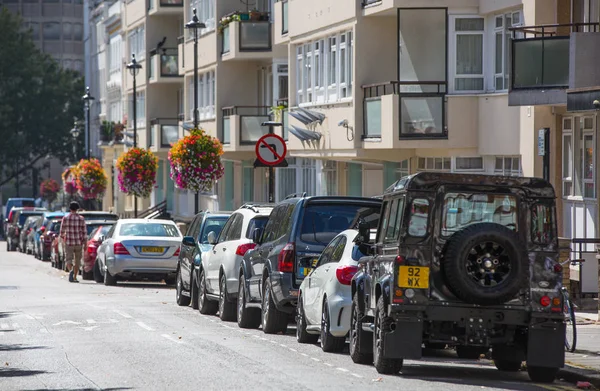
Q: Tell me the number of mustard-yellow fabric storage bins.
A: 0